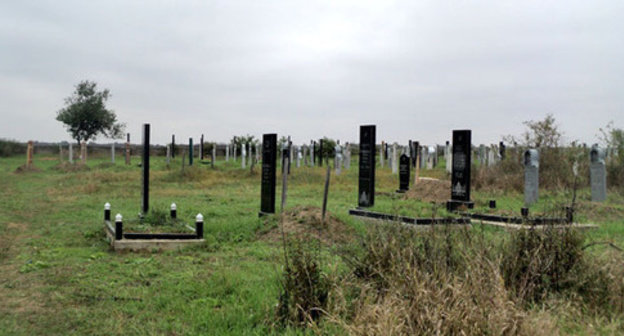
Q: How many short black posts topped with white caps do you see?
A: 4